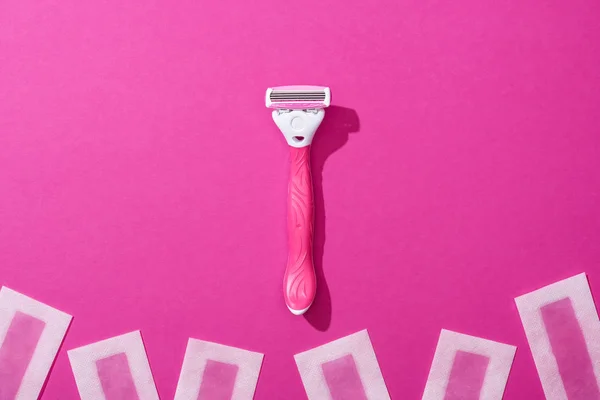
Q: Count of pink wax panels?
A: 6